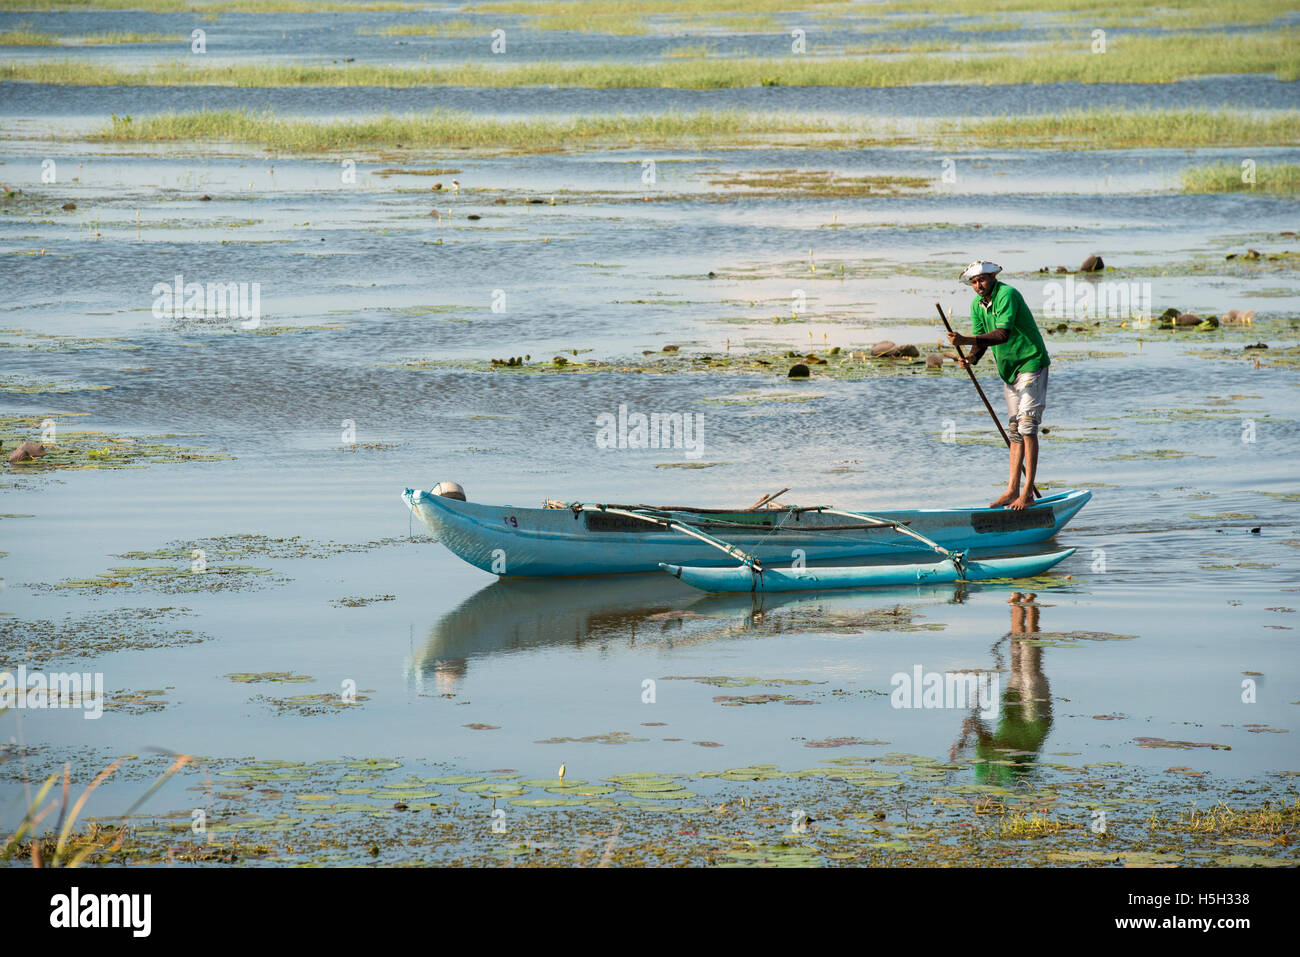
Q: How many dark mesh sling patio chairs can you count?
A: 0